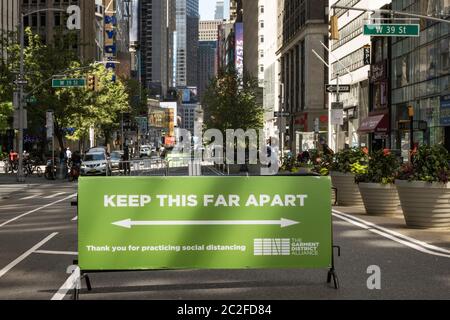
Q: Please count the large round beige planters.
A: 3